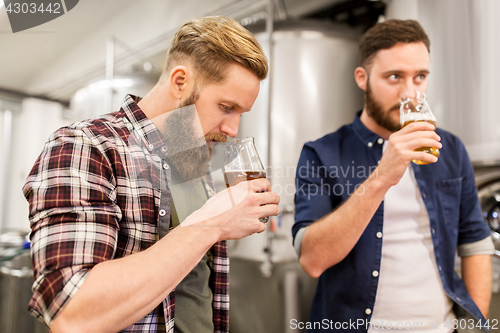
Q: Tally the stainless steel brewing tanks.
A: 3